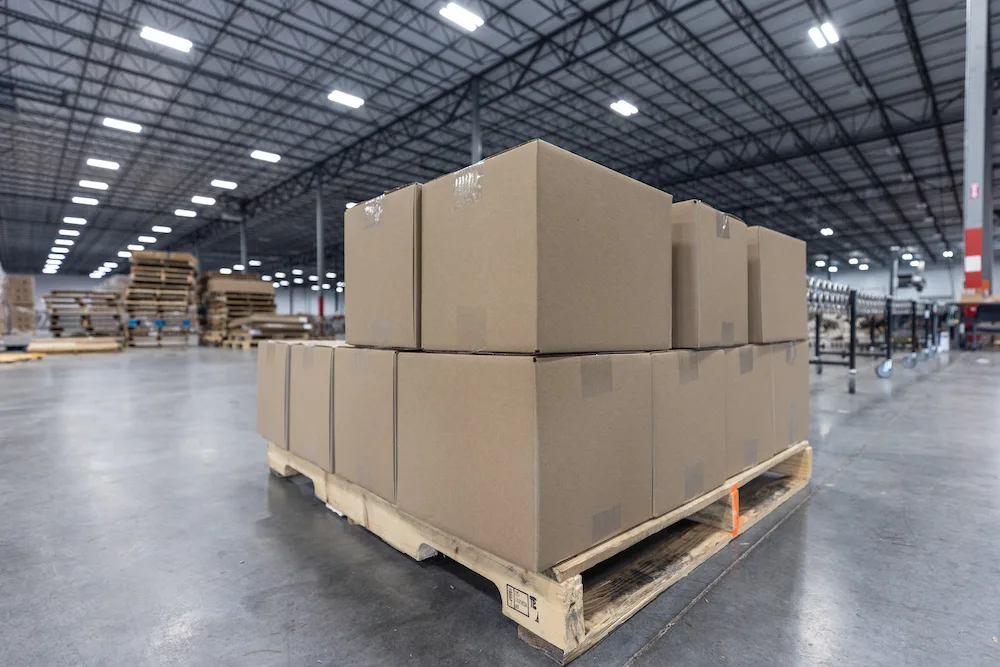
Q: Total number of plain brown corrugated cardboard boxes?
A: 11